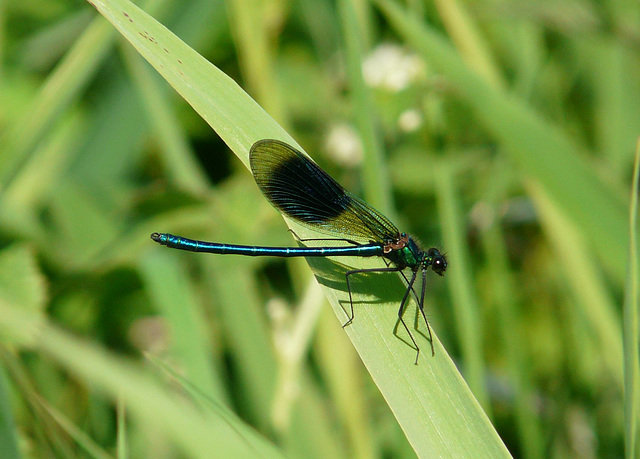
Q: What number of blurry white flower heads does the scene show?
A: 3